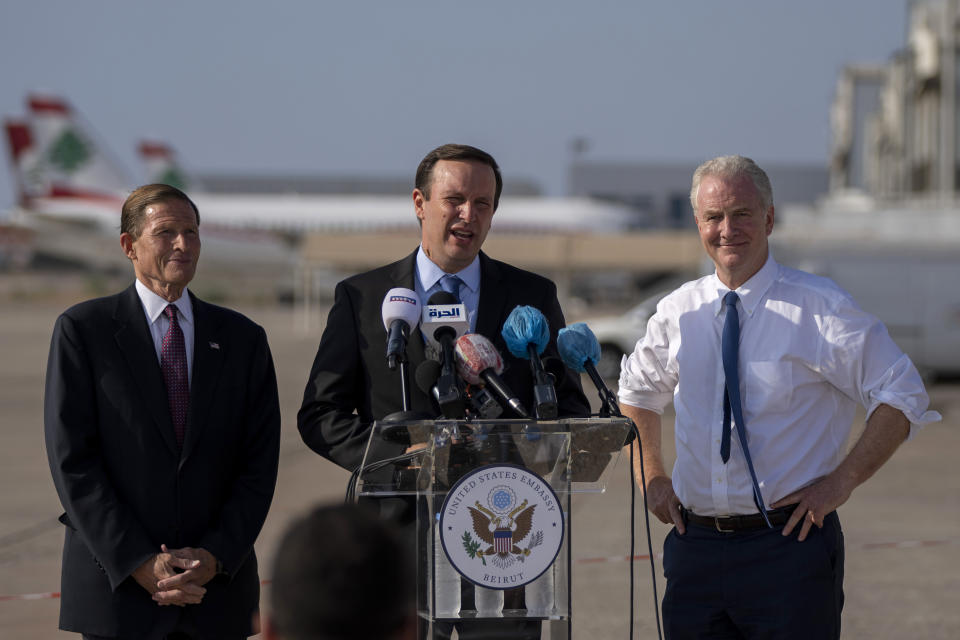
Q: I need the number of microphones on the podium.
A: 7